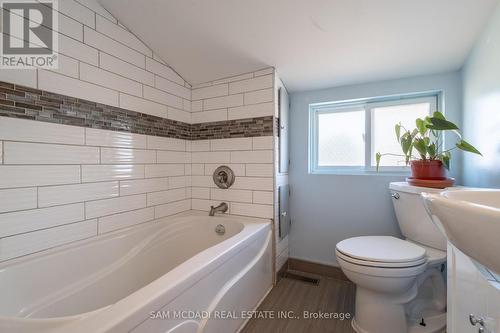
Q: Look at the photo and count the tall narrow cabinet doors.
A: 2